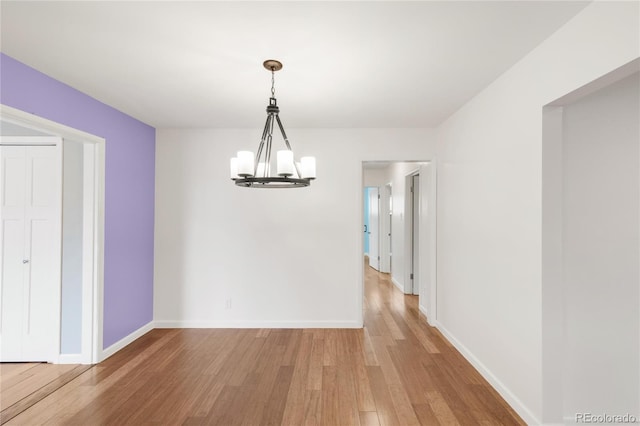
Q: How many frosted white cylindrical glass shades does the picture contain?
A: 6